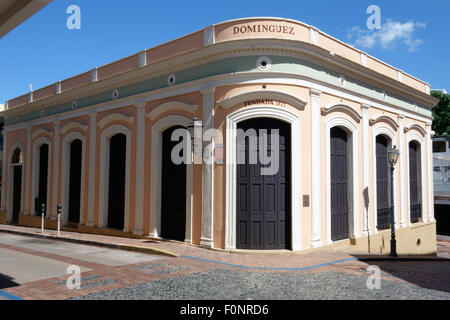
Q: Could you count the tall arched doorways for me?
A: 9